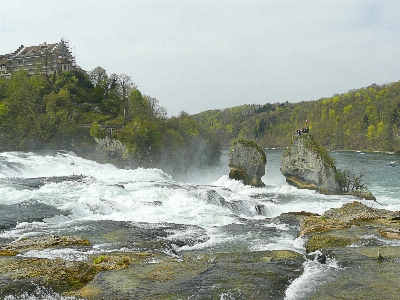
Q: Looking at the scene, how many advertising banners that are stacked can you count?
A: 0